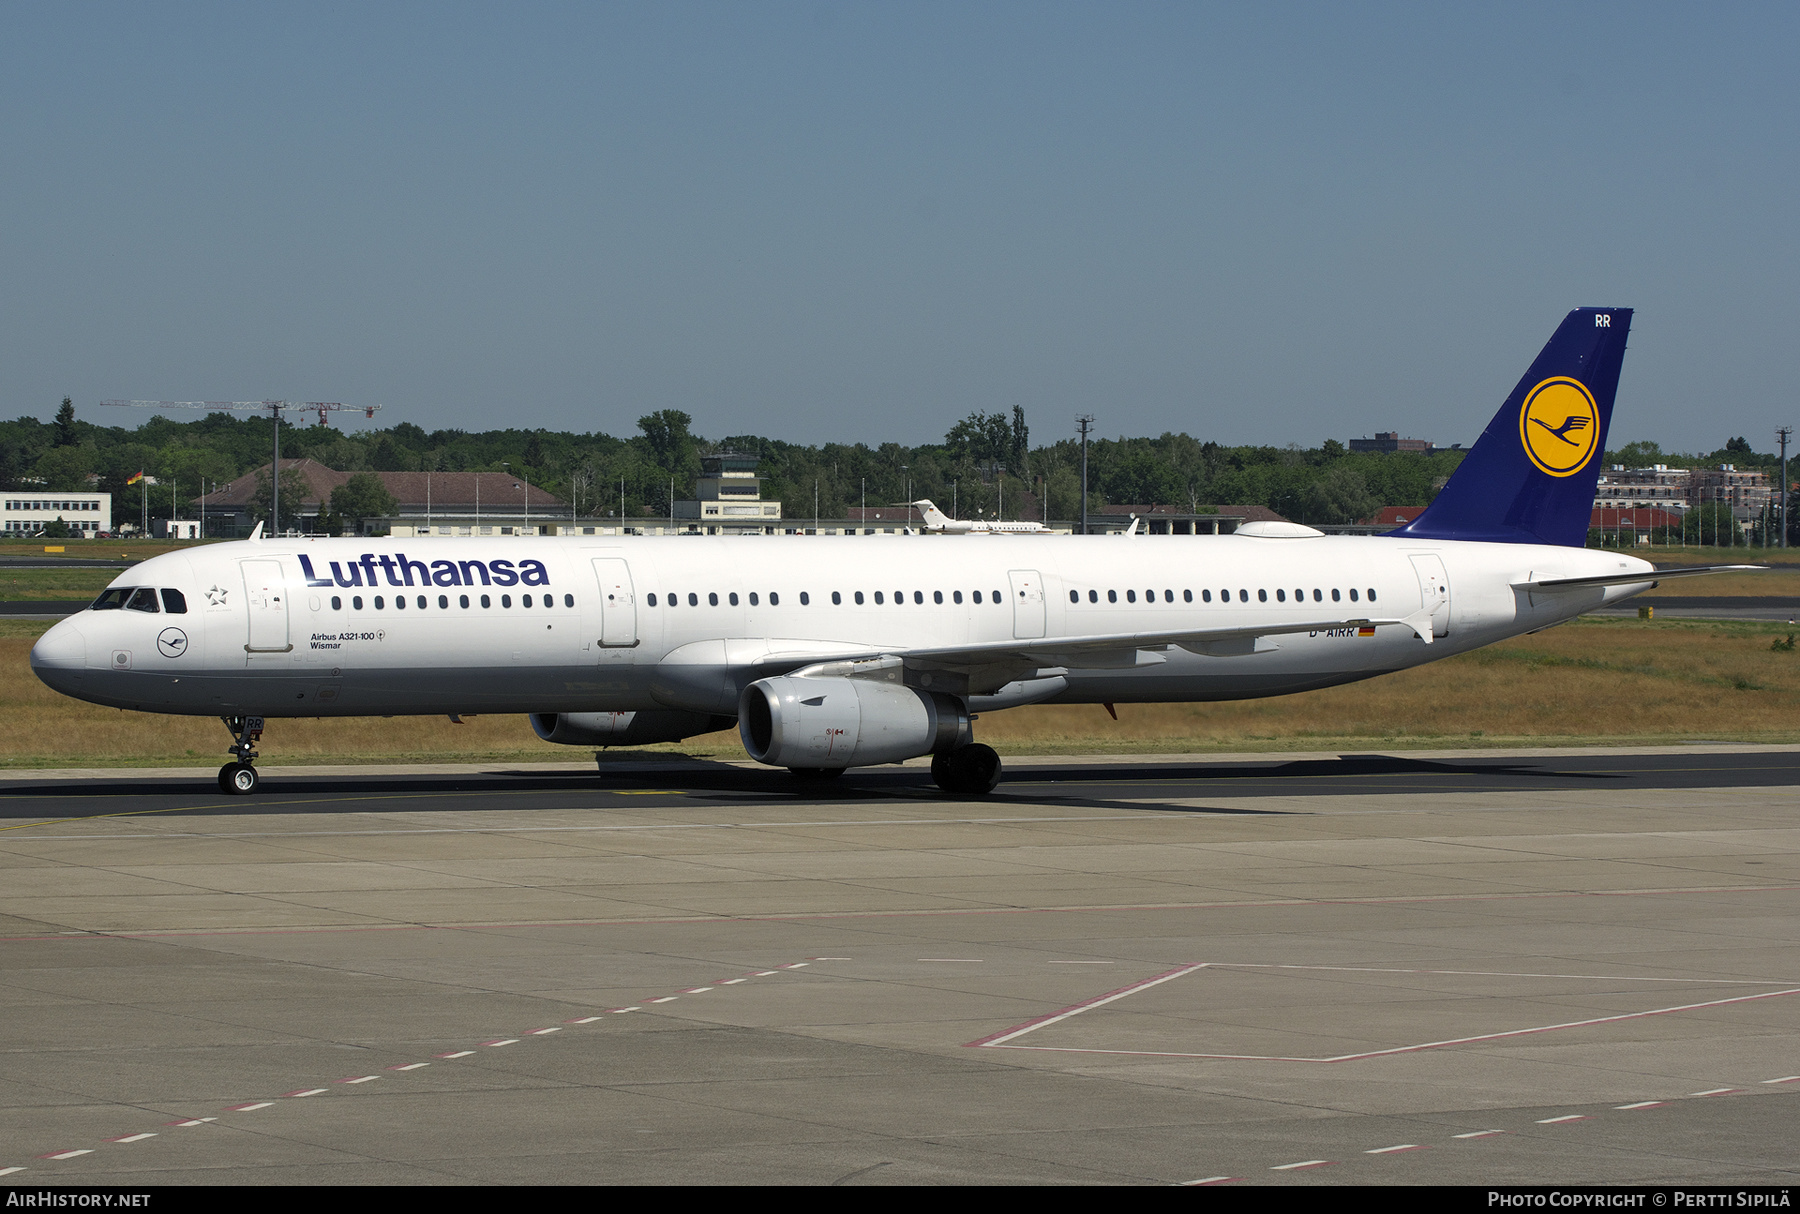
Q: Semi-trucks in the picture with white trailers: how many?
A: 0